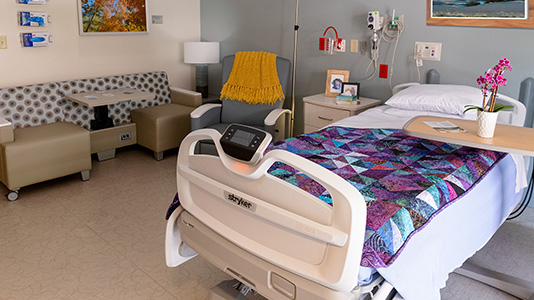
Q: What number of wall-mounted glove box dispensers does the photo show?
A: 3